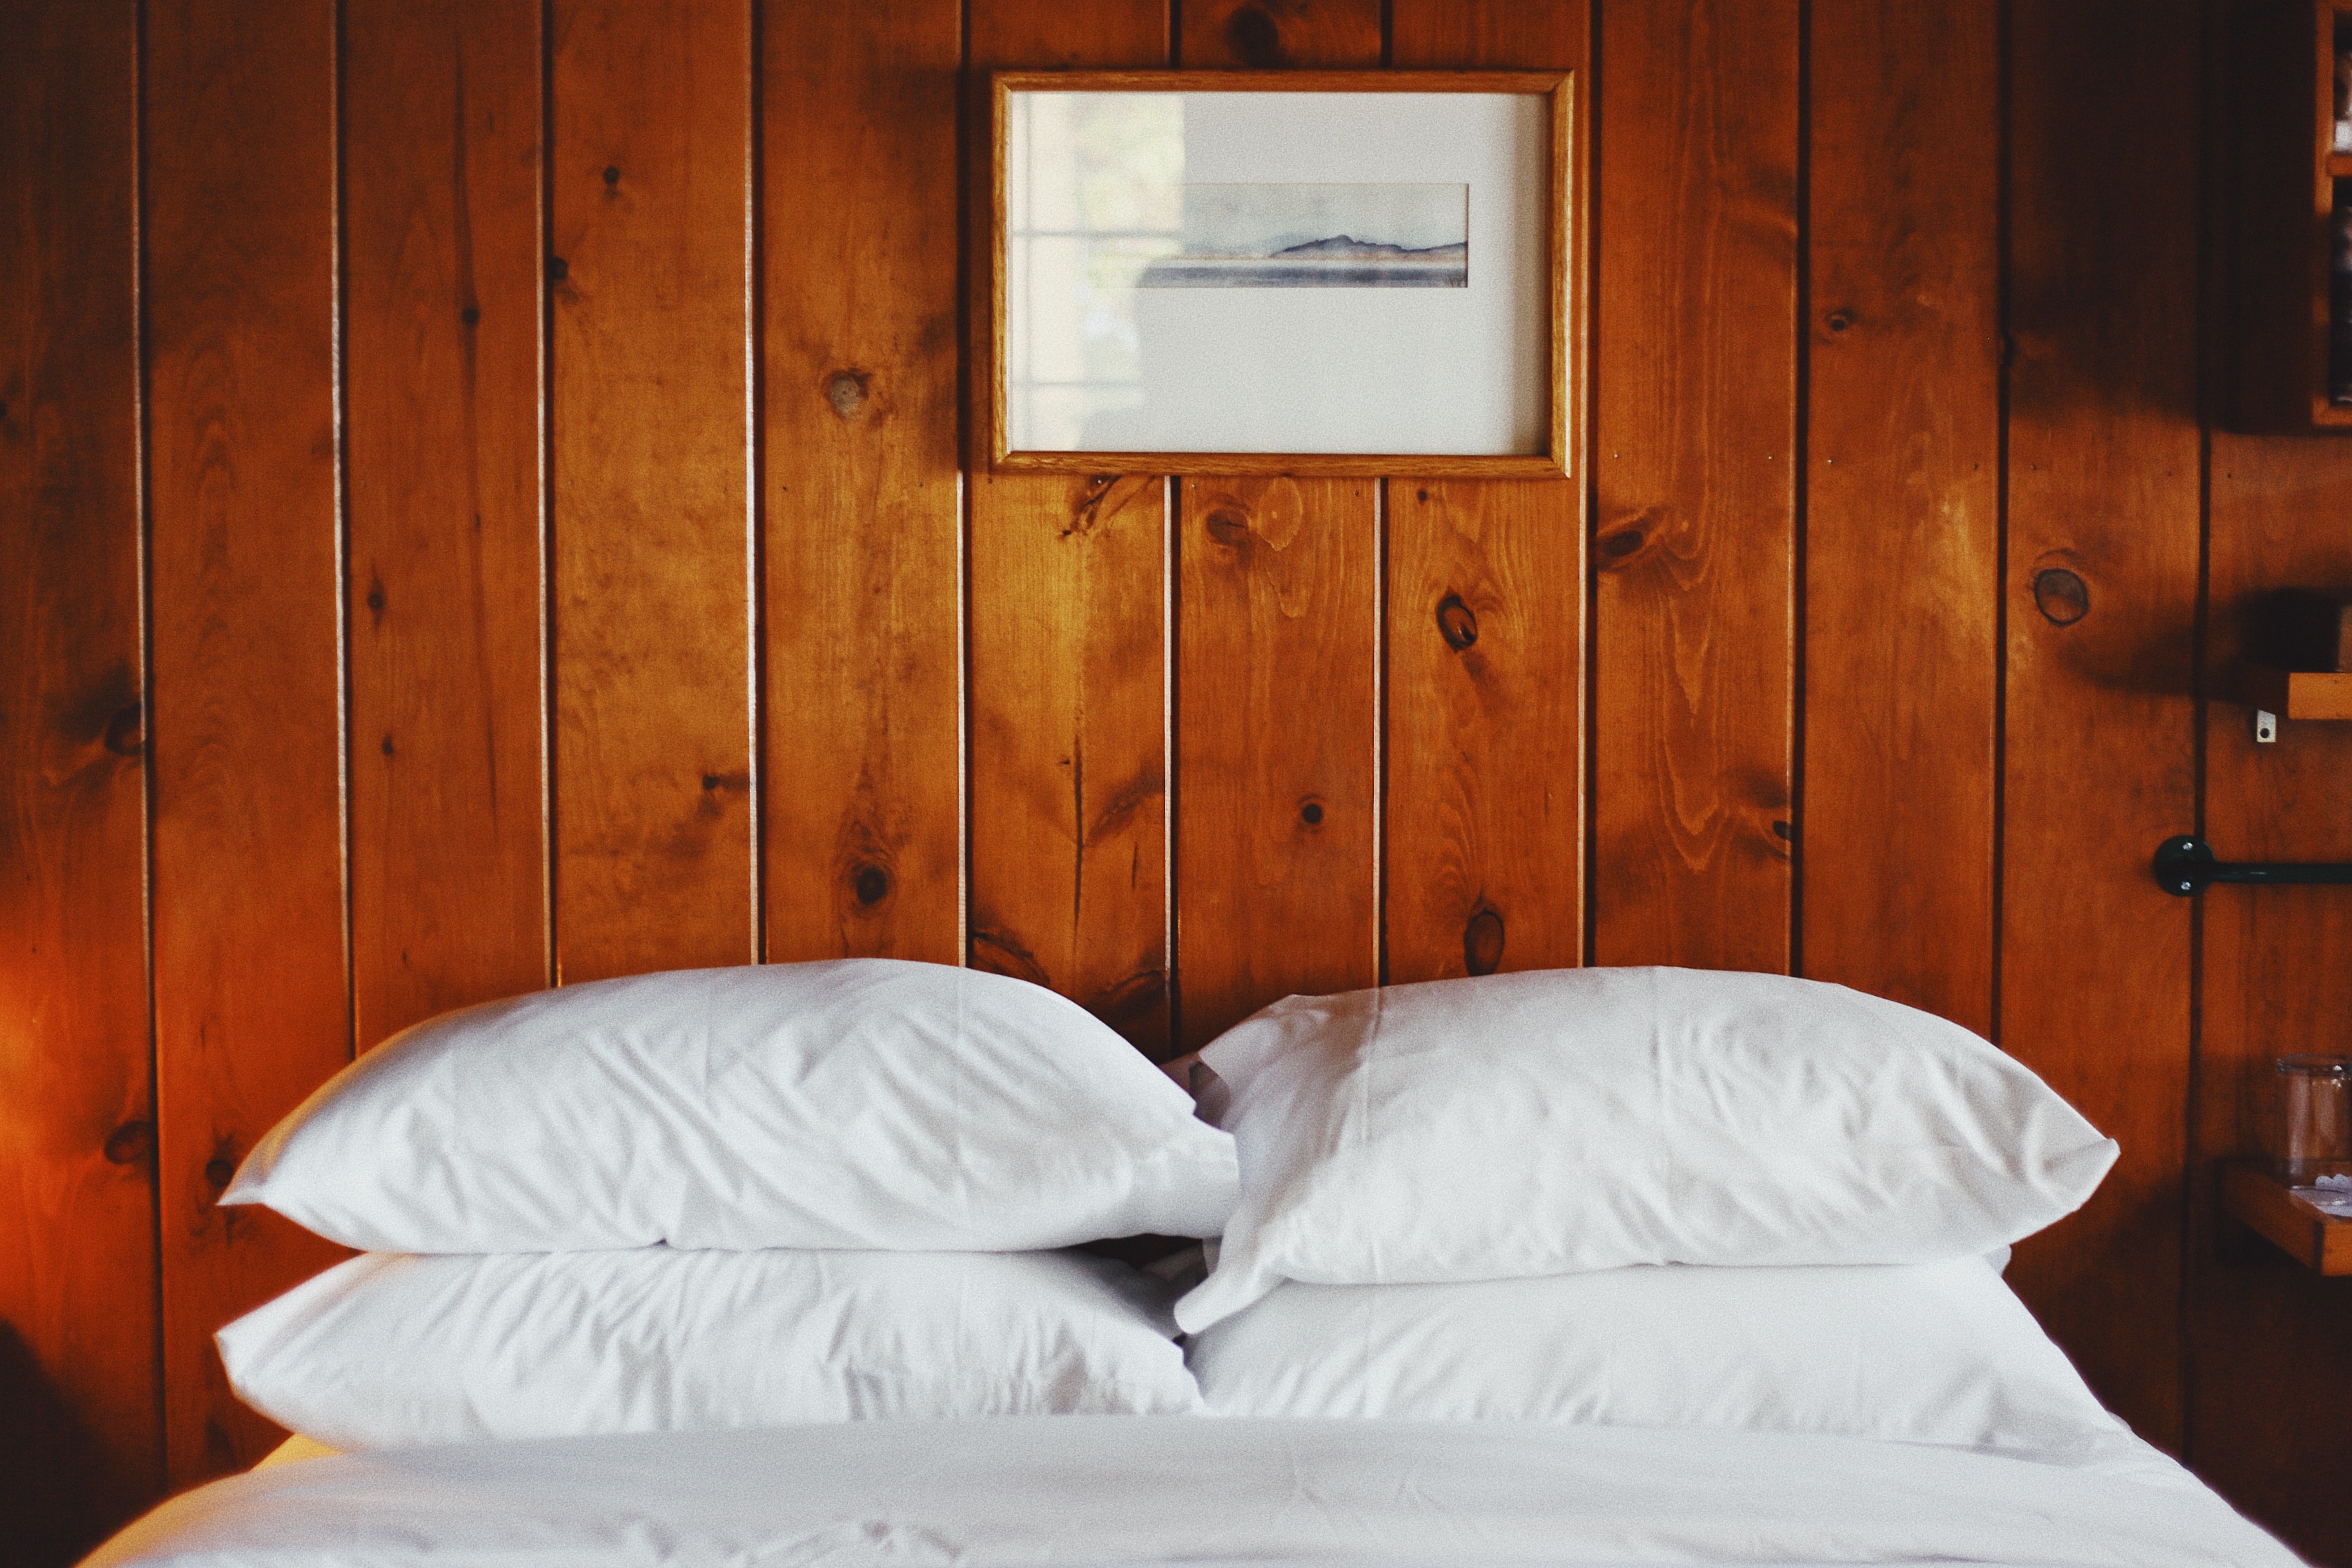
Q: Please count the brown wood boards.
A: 12